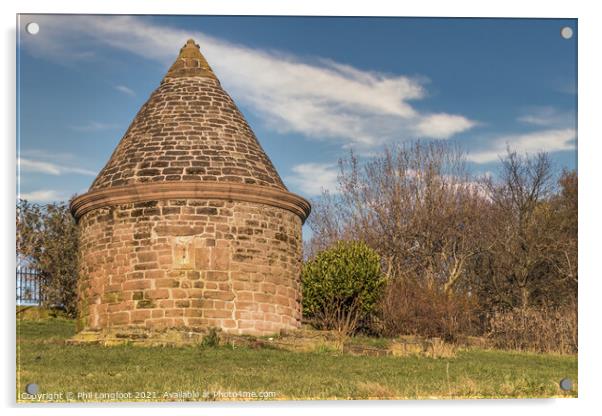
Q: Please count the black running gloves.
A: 0